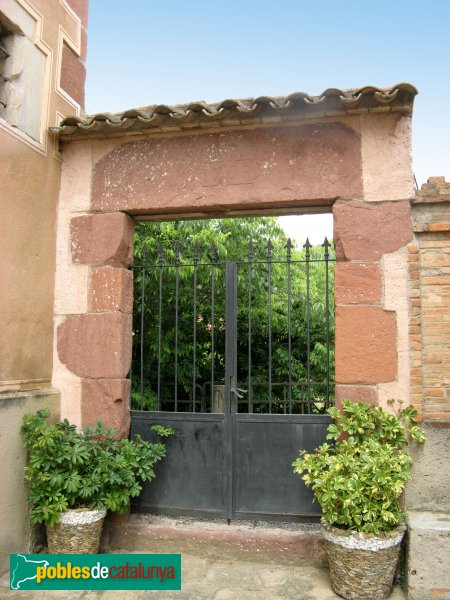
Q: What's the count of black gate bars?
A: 10